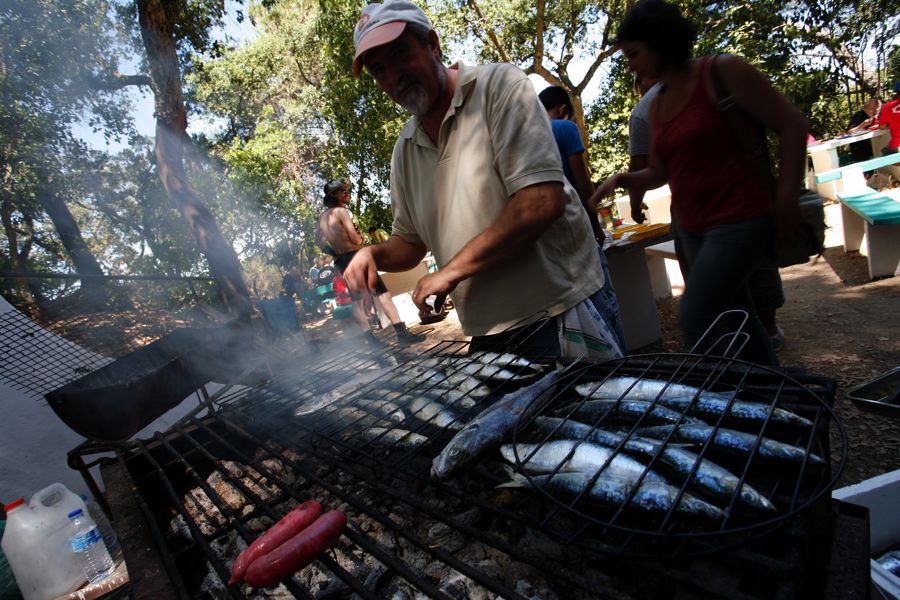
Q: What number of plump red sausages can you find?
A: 2